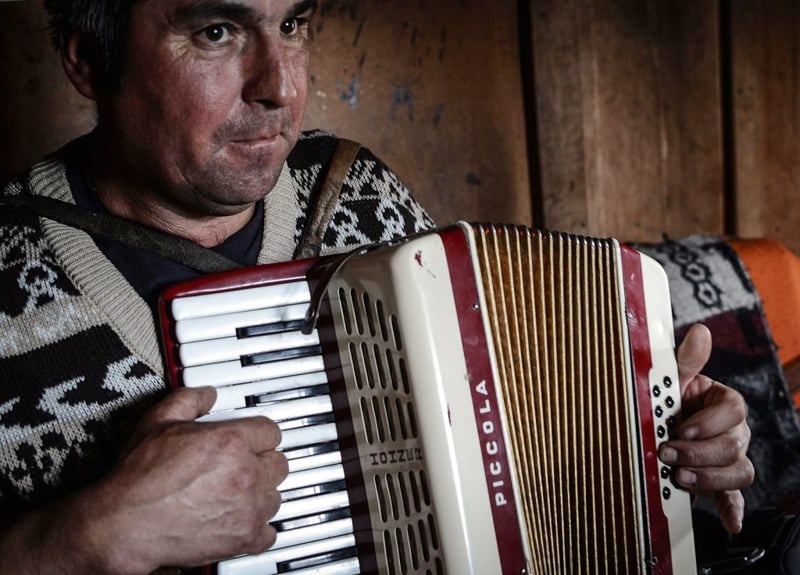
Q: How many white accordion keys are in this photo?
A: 13